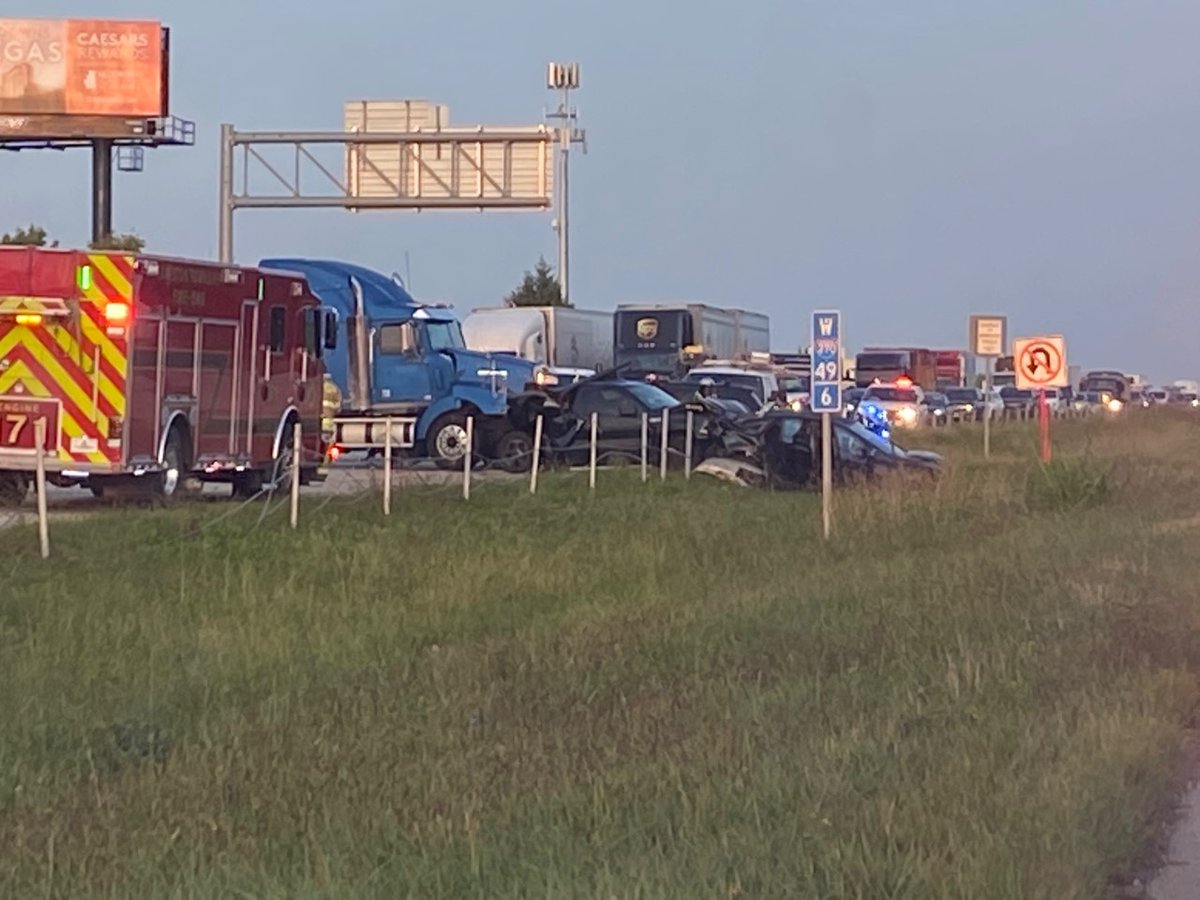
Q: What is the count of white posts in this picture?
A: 9